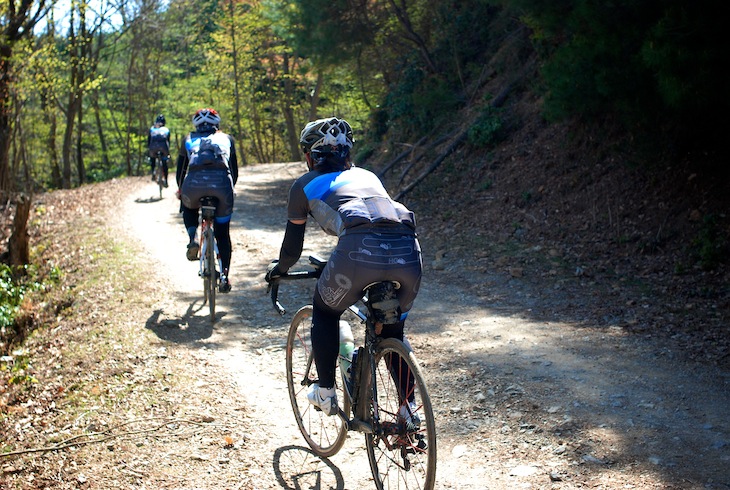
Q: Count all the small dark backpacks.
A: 1